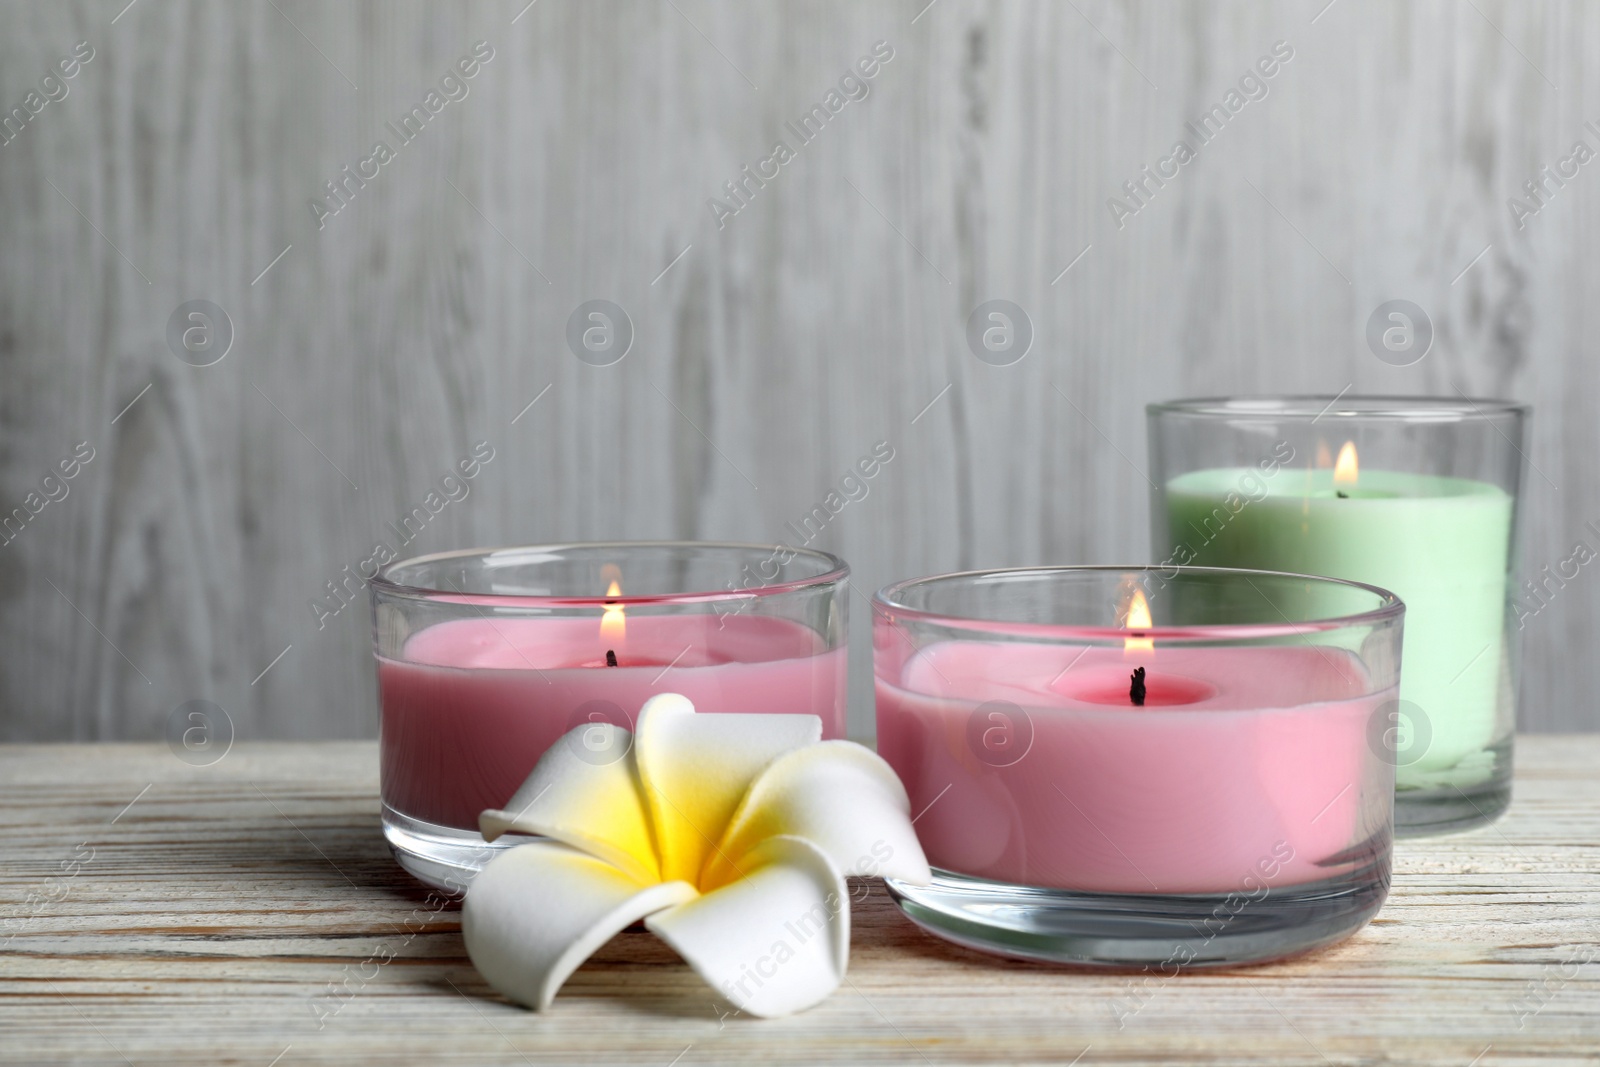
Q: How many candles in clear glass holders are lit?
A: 3